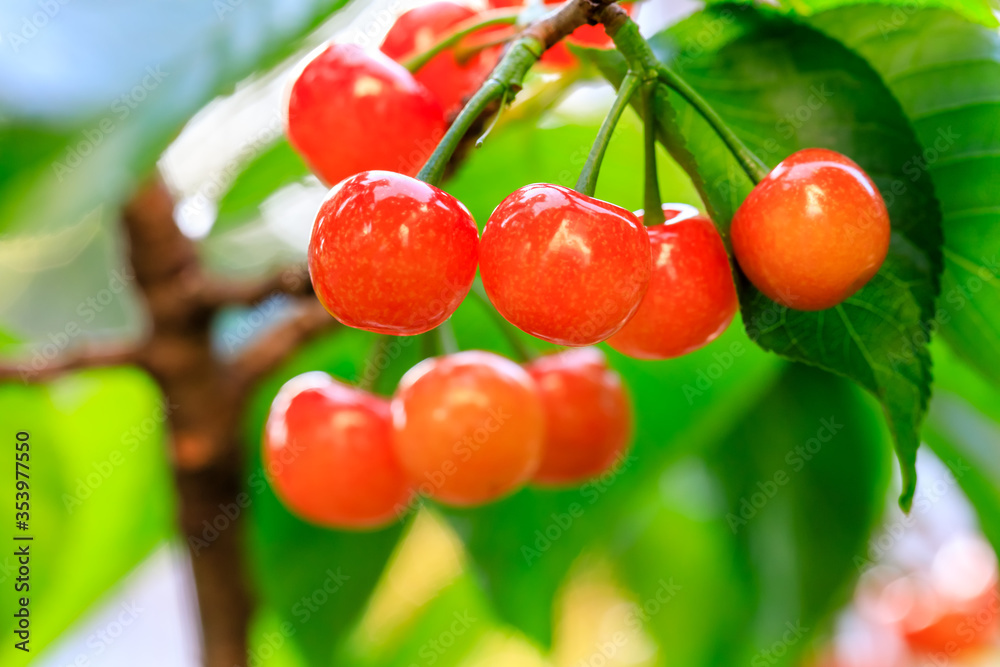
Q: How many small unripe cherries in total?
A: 0